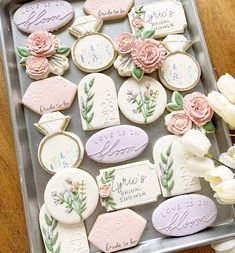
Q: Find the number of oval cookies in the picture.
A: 3